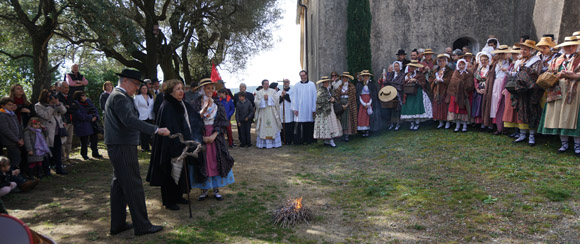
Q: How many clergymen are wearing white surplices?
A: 2